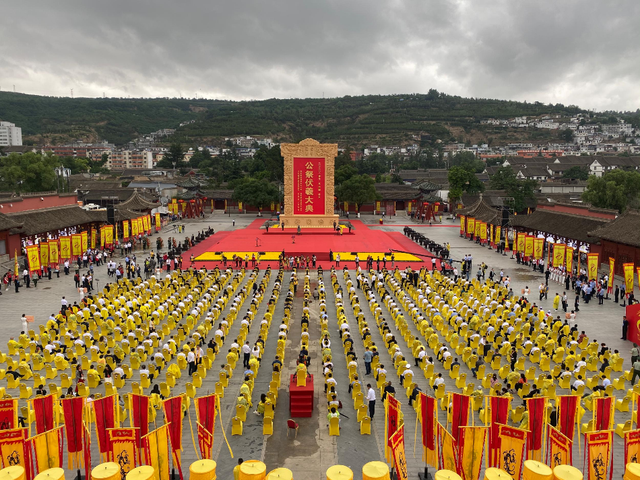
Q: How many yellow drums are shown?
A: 14